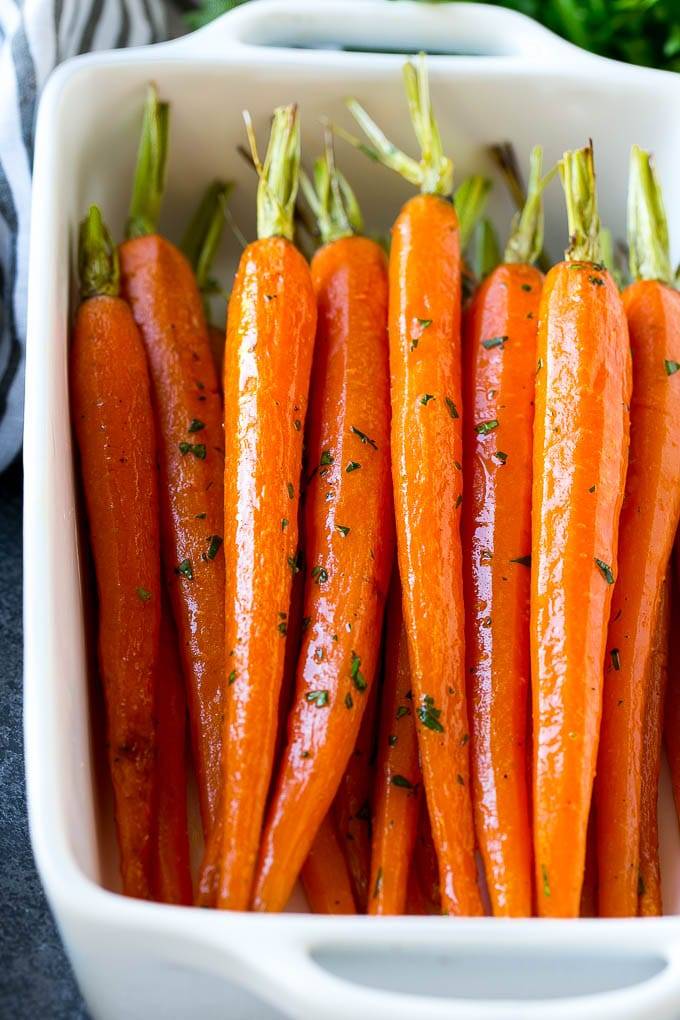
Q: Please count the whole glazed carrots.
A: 8